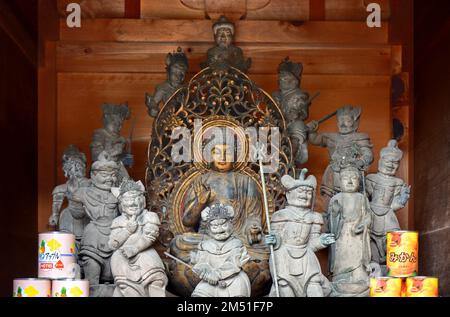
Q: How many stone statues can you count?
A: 12